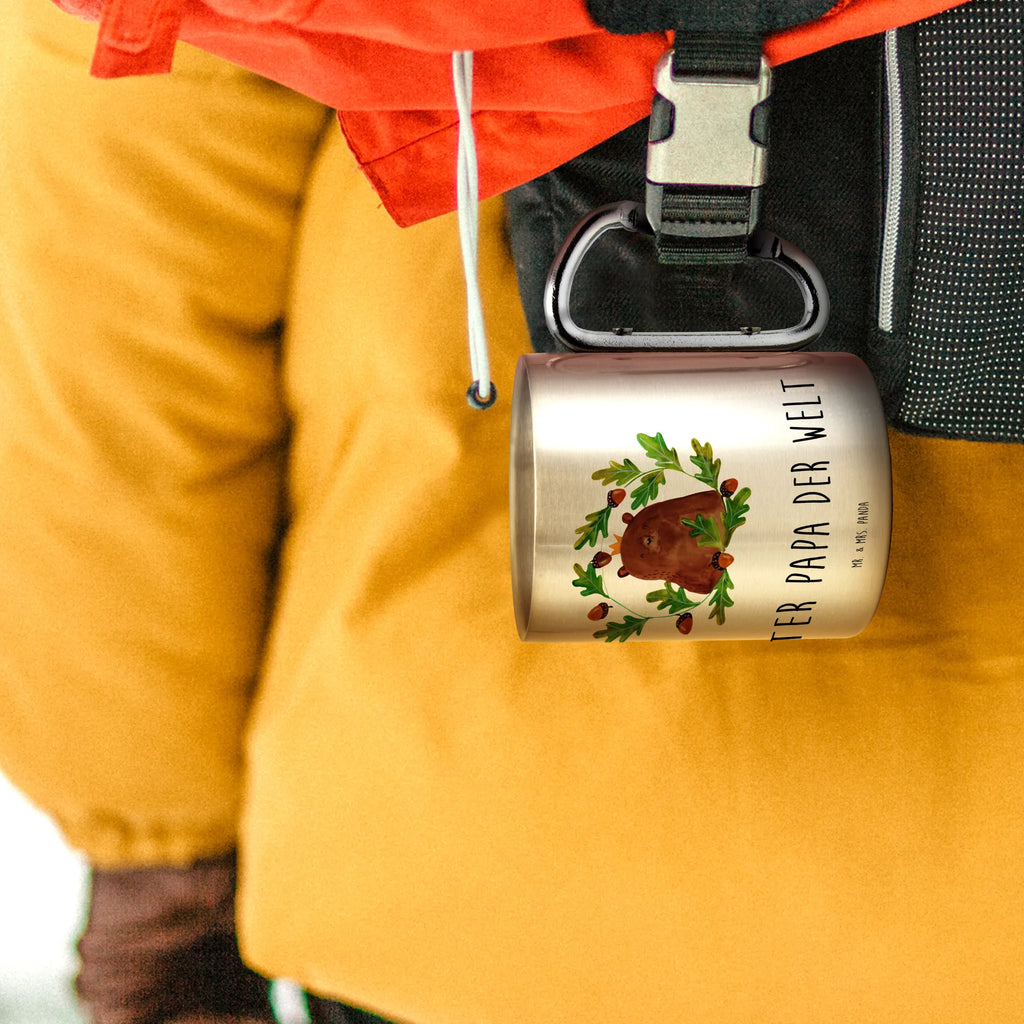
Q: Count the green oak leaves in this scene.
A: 11